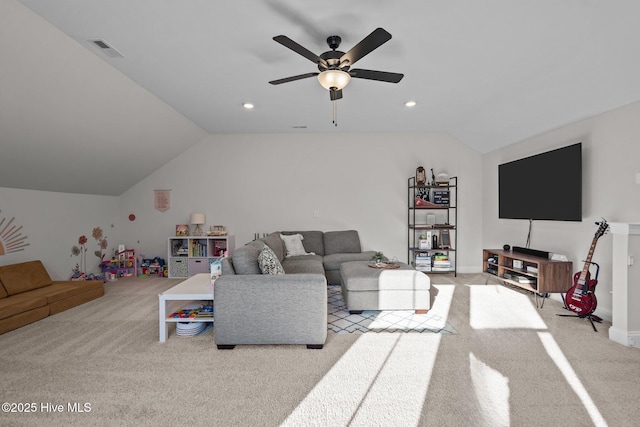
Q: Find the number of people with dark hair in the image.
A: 0